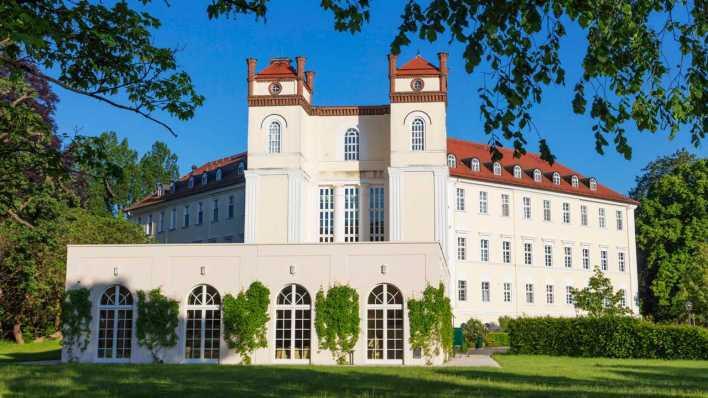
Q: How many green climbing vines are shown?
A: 5